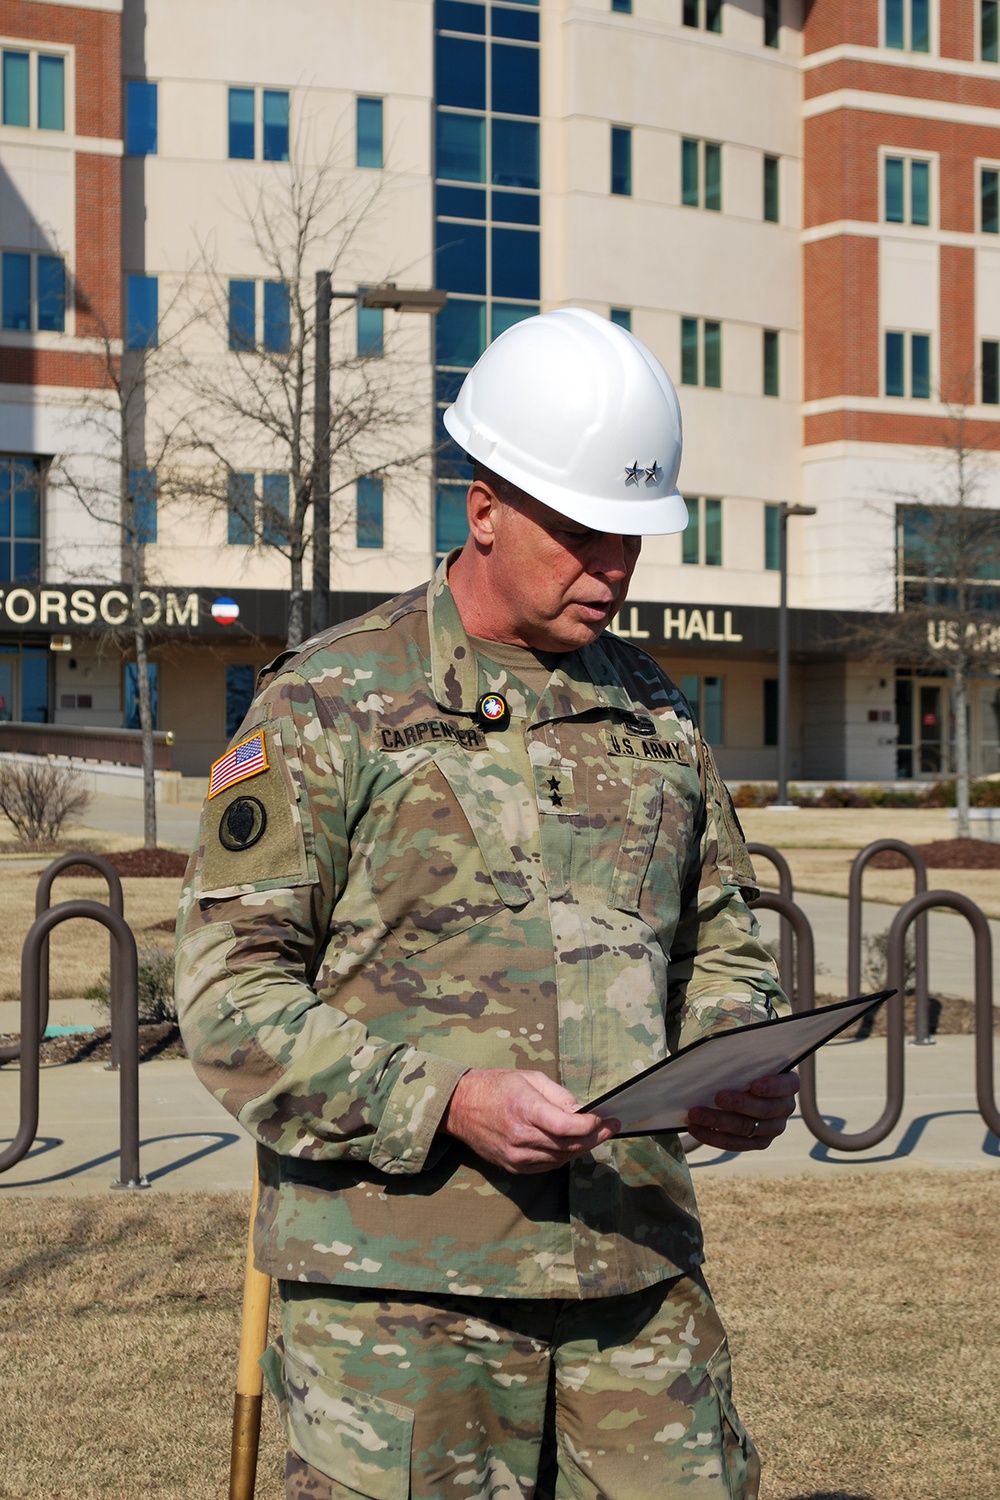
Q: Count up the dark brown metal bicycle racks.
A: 4